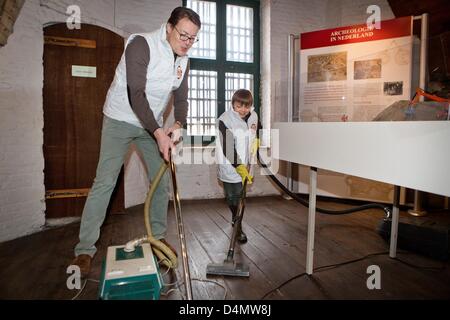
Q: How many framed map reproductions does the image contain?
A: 2